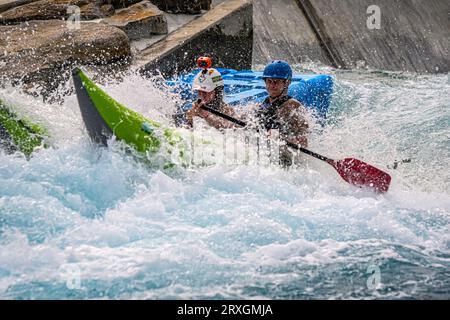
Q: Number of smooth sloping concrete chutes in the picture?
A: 1